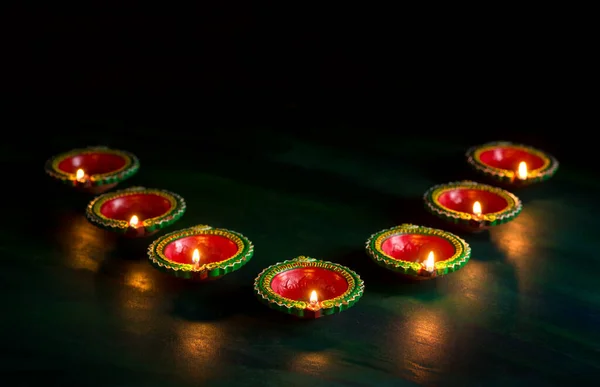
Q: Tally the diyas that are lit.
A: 7